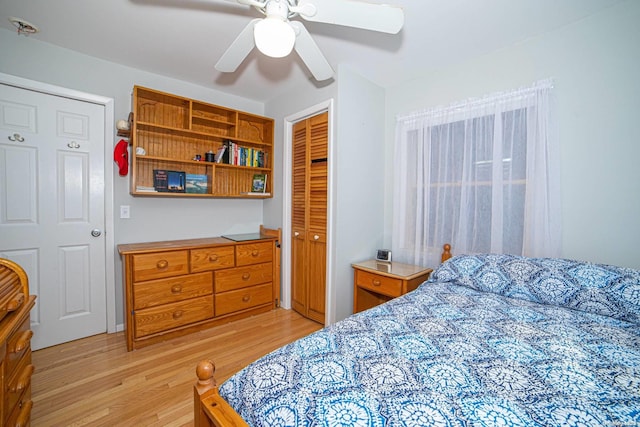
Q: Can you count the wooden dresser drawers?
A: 7